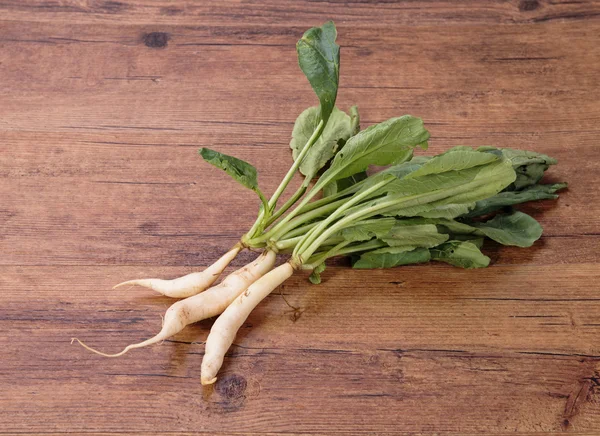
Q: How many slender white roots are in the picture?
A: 3